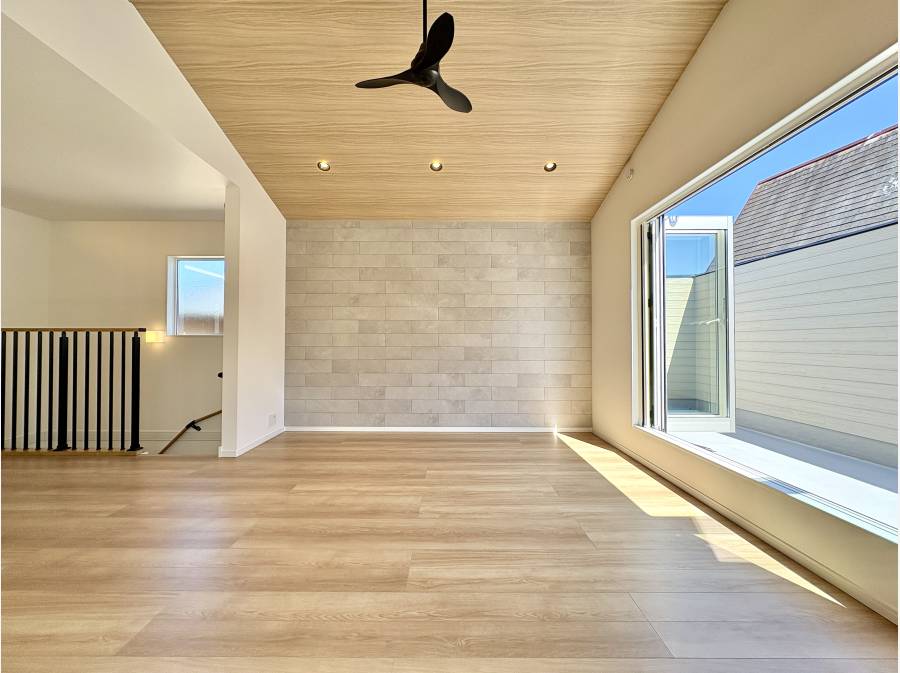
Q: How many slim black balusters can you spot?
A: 10